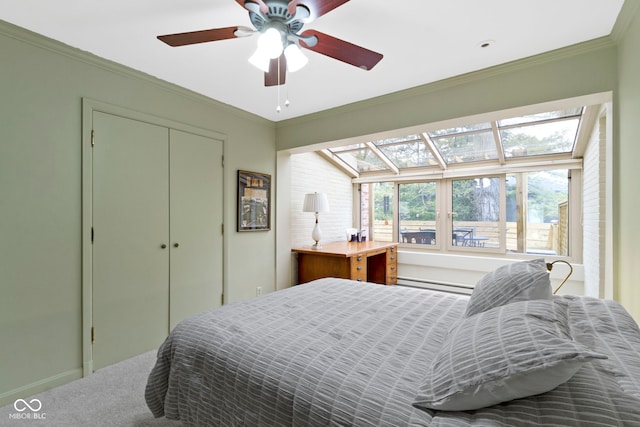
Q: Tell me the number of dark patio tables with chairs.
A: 1